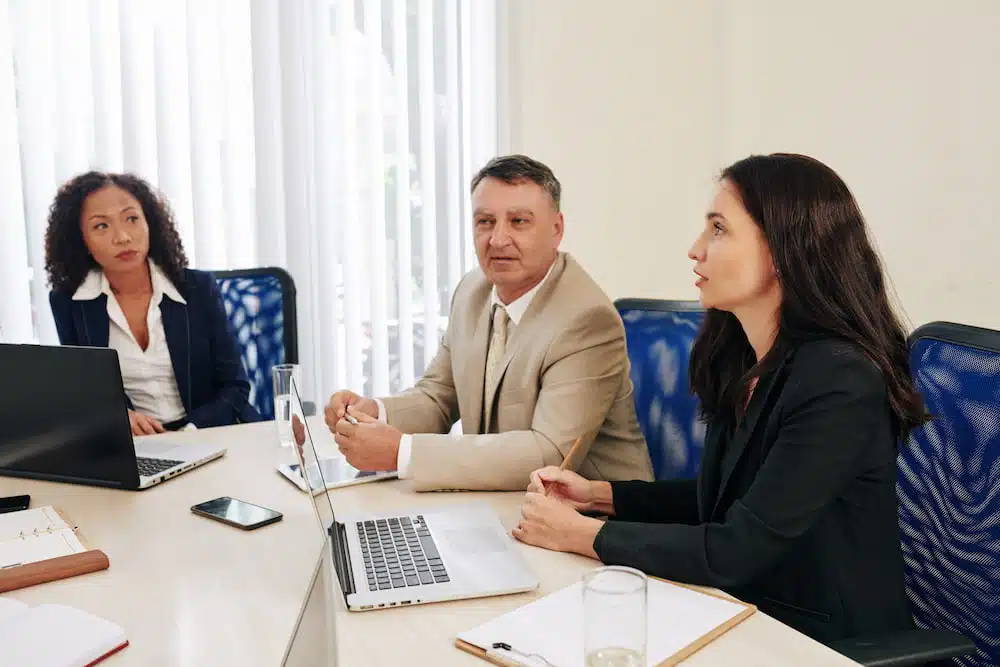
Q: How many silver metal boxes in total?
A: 0